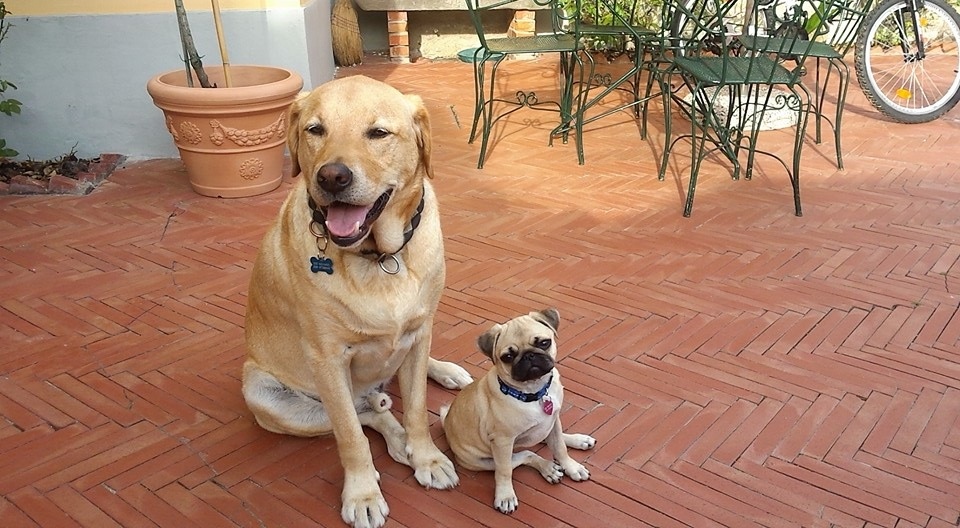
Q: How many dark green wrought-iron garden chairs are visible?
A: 4